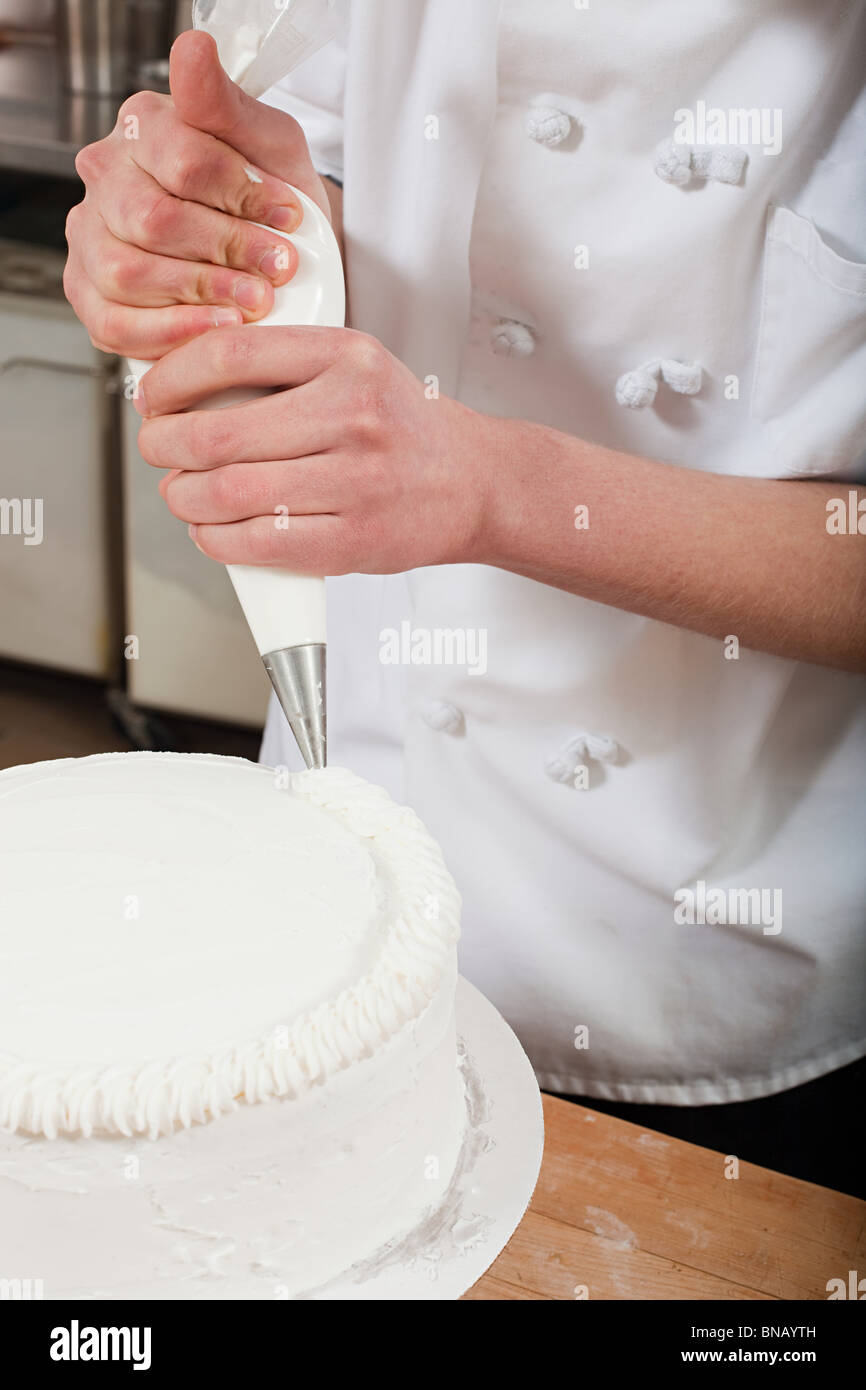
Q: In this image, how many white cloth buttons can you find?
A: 6